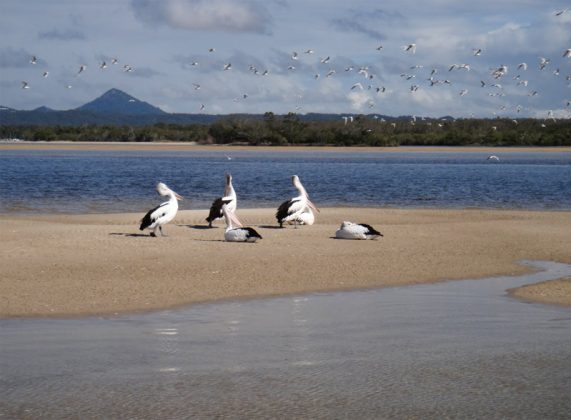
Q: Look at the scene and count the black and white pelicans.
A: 6